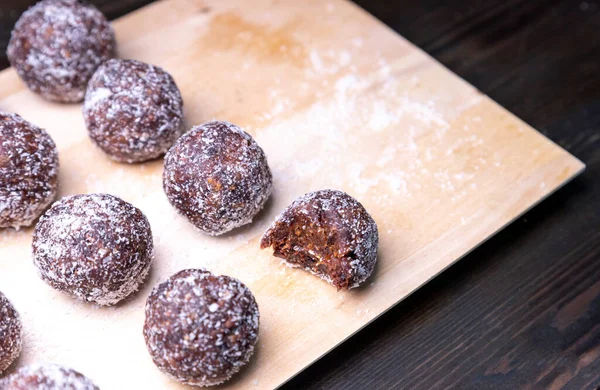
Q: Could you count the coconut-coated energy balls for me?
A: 9